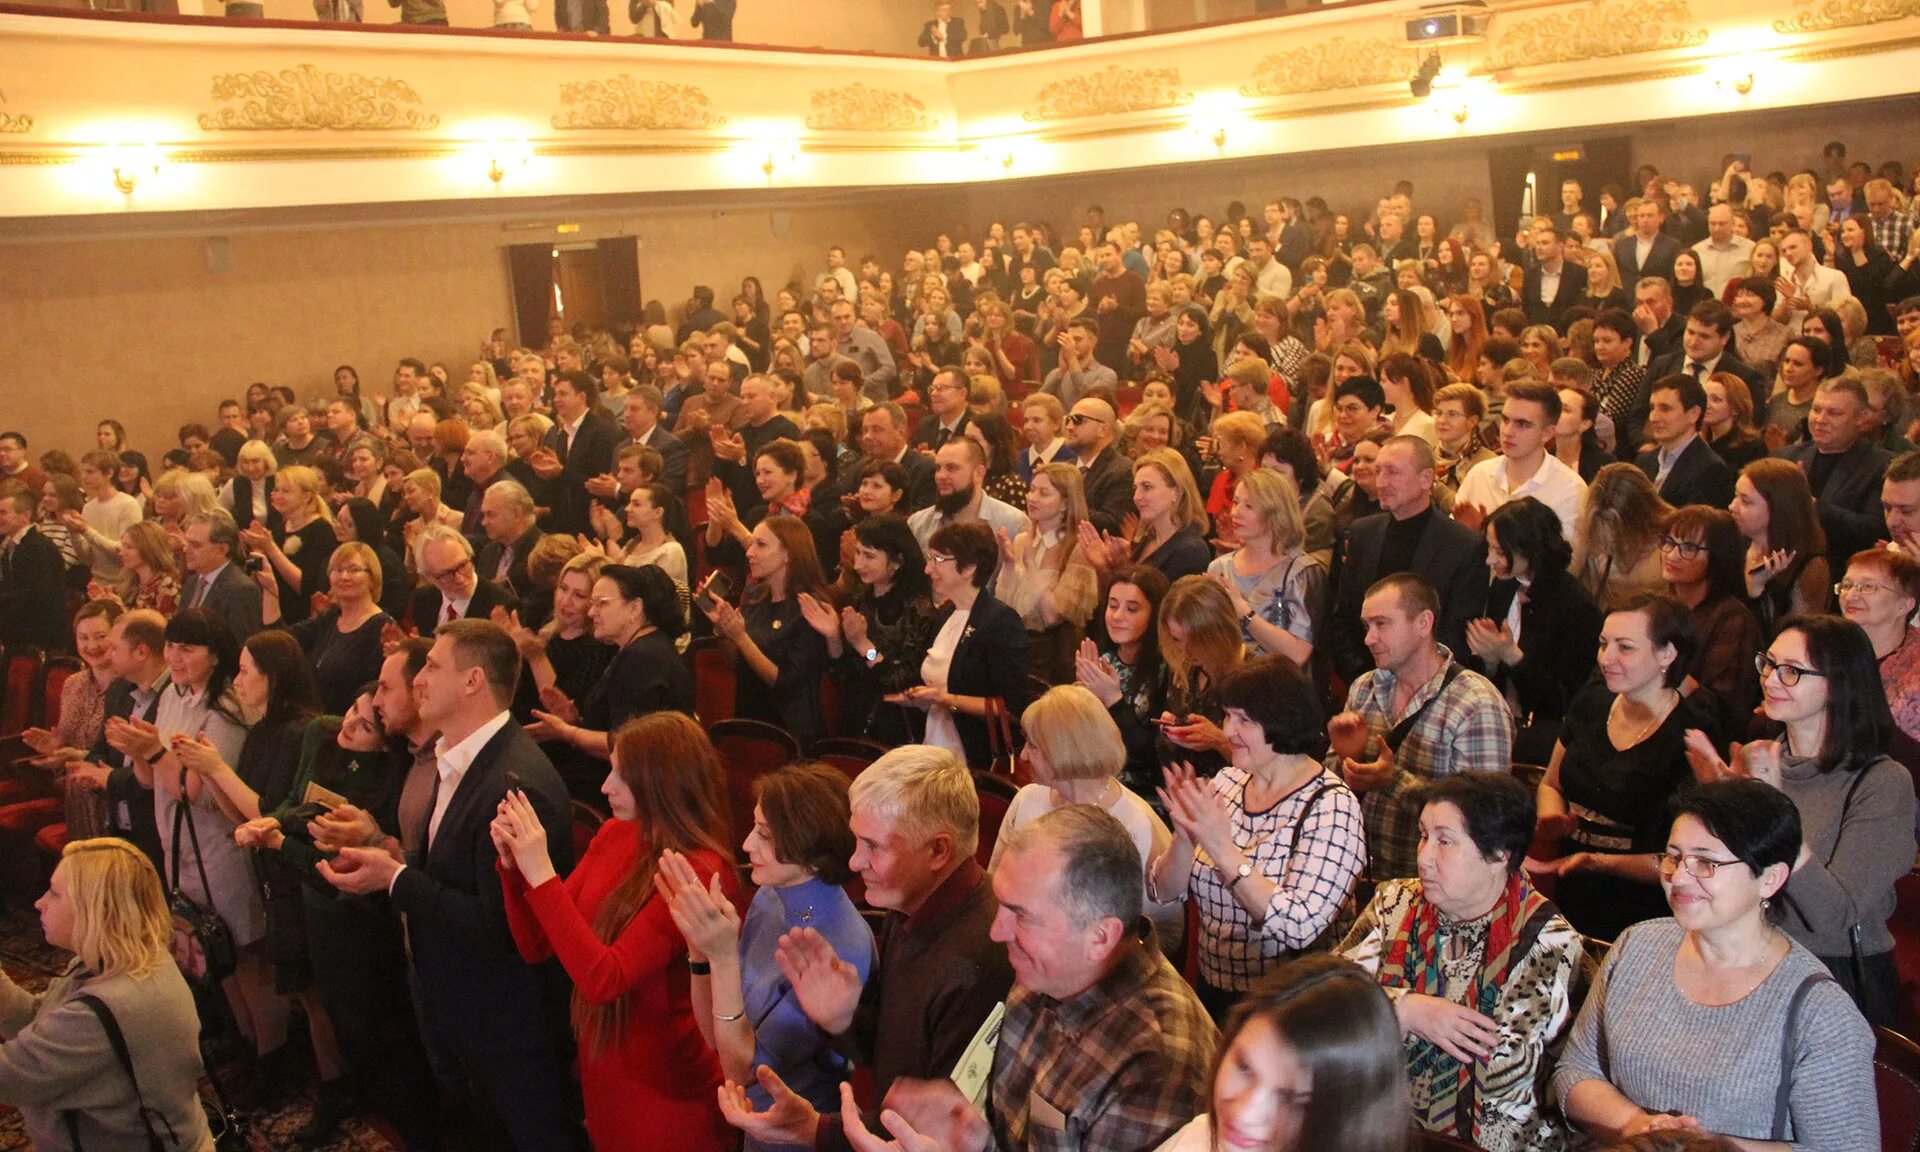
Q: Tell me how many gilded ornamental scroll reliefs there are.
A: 8